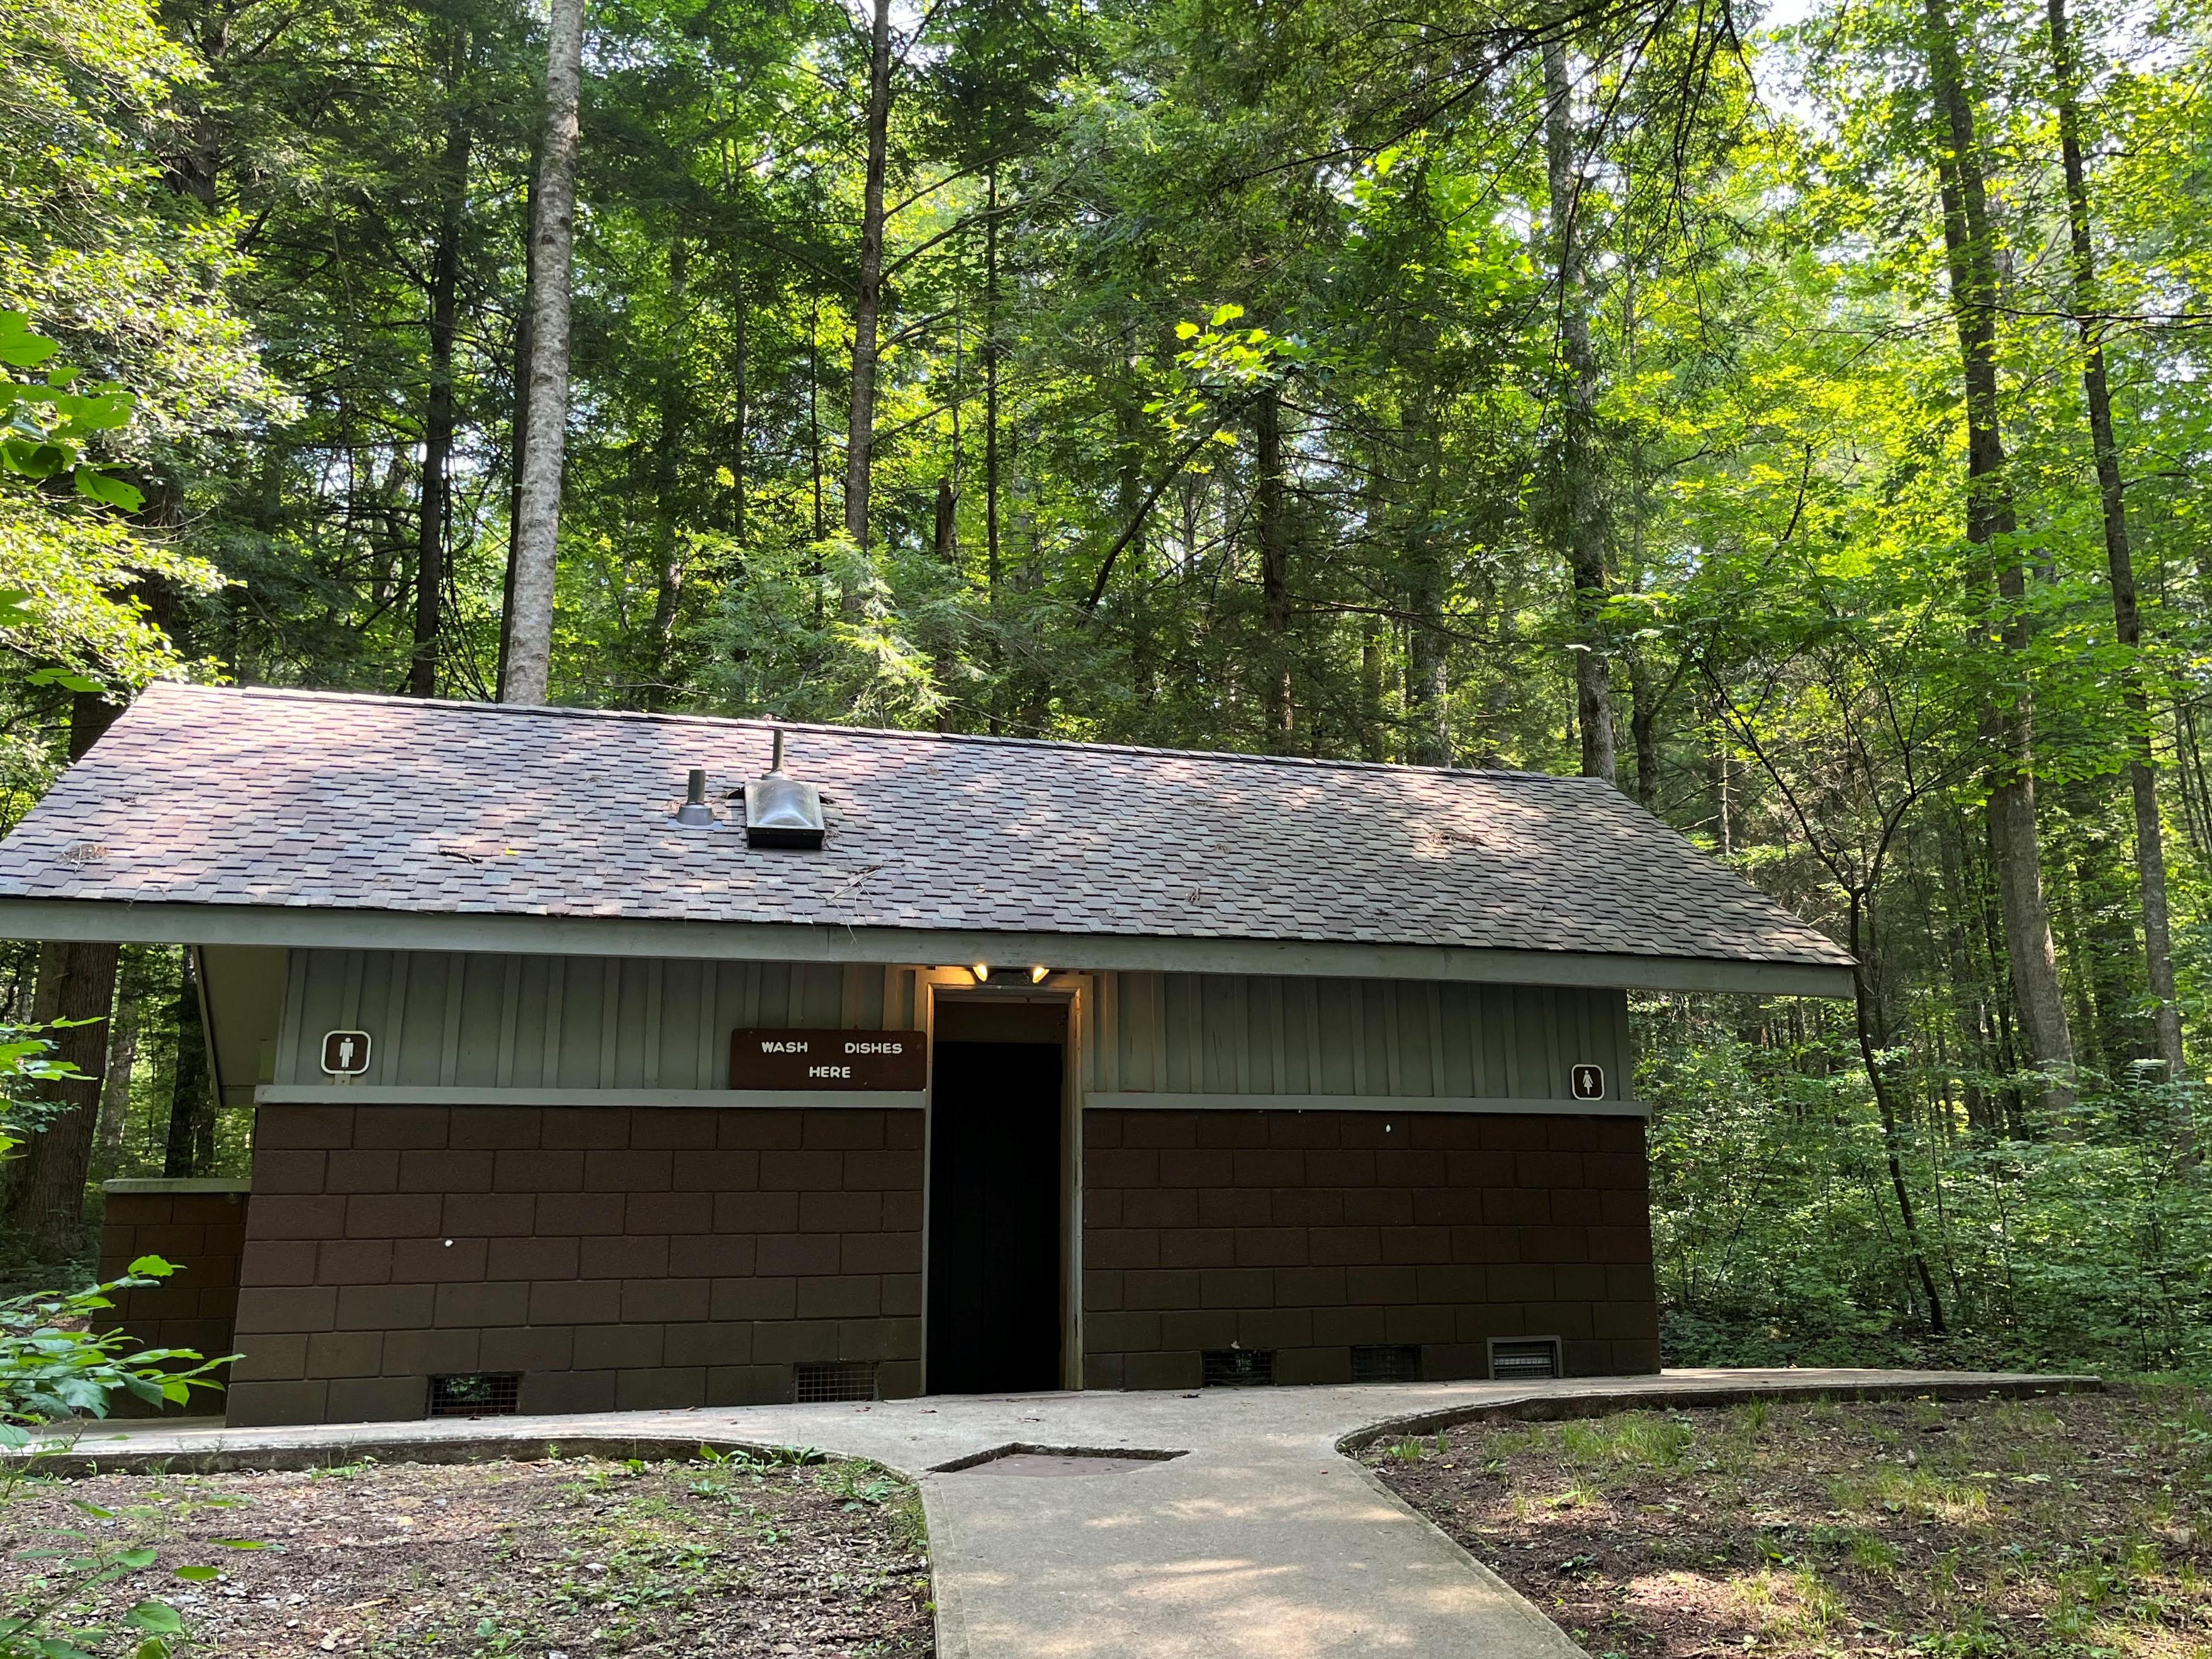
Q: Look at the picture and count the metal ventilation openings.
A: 5